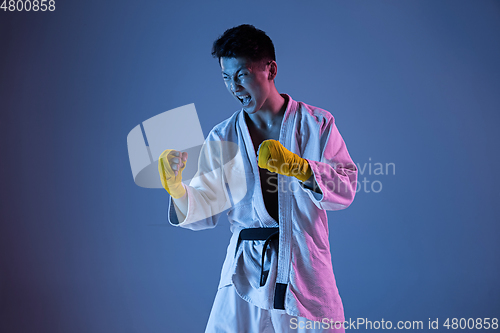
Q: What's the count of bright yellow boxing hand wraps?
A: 2